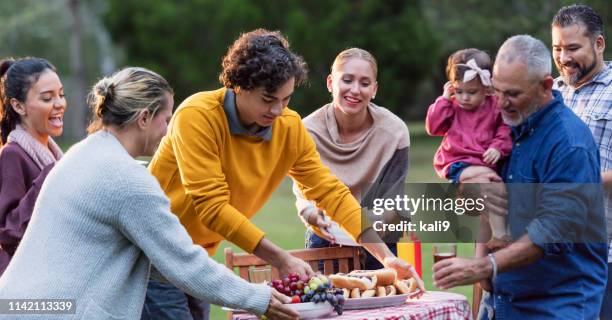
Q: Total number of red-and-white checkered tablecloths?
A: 1